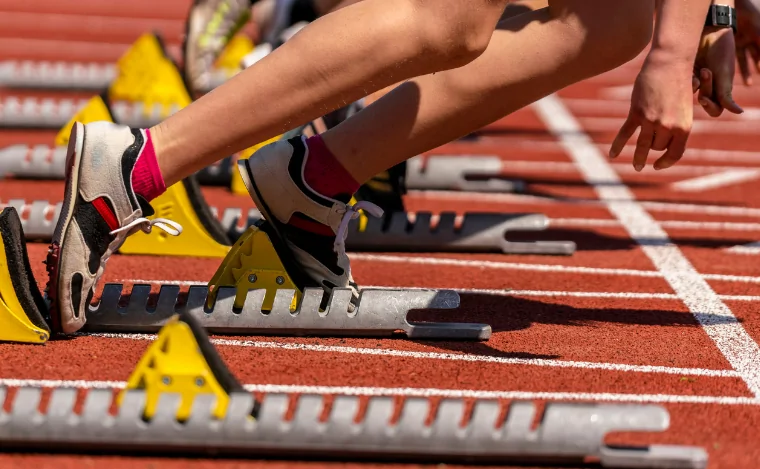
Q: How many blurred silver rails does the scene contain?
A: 5